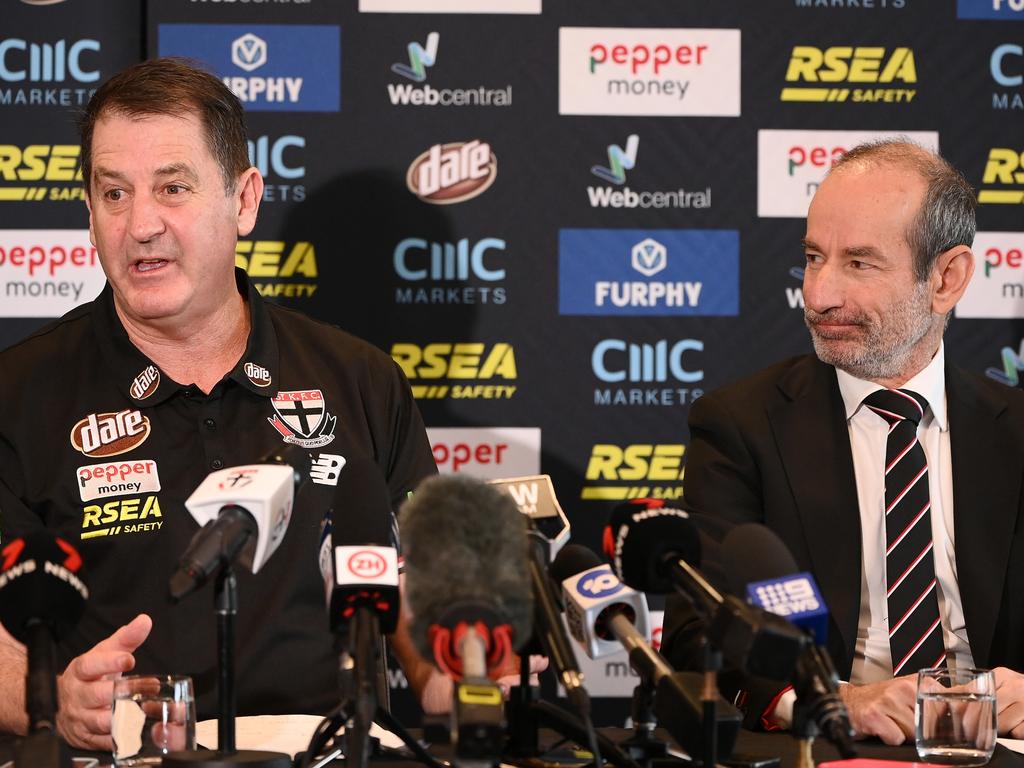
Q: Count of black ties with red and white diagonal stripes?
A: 1